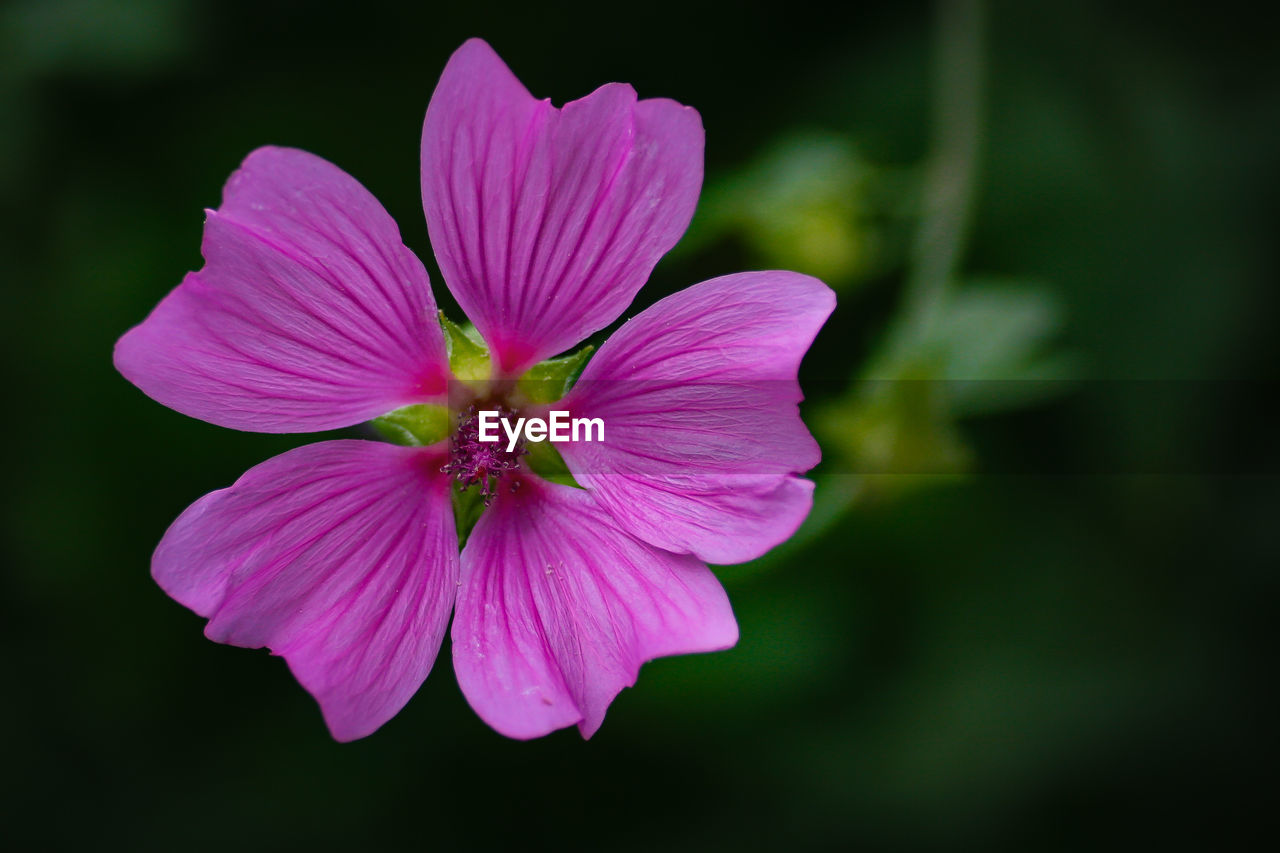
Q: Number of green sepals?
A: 5